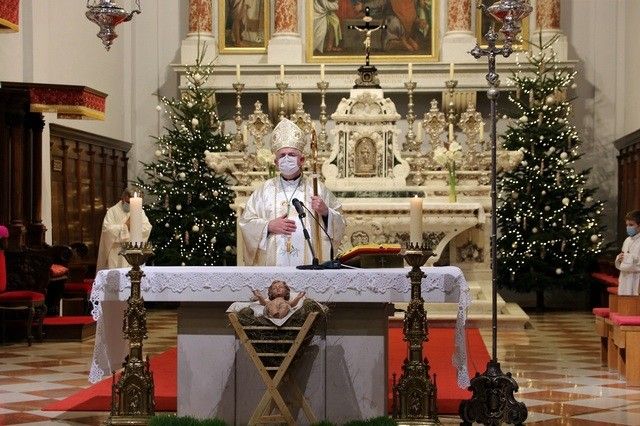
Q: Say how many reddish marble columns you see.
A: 4